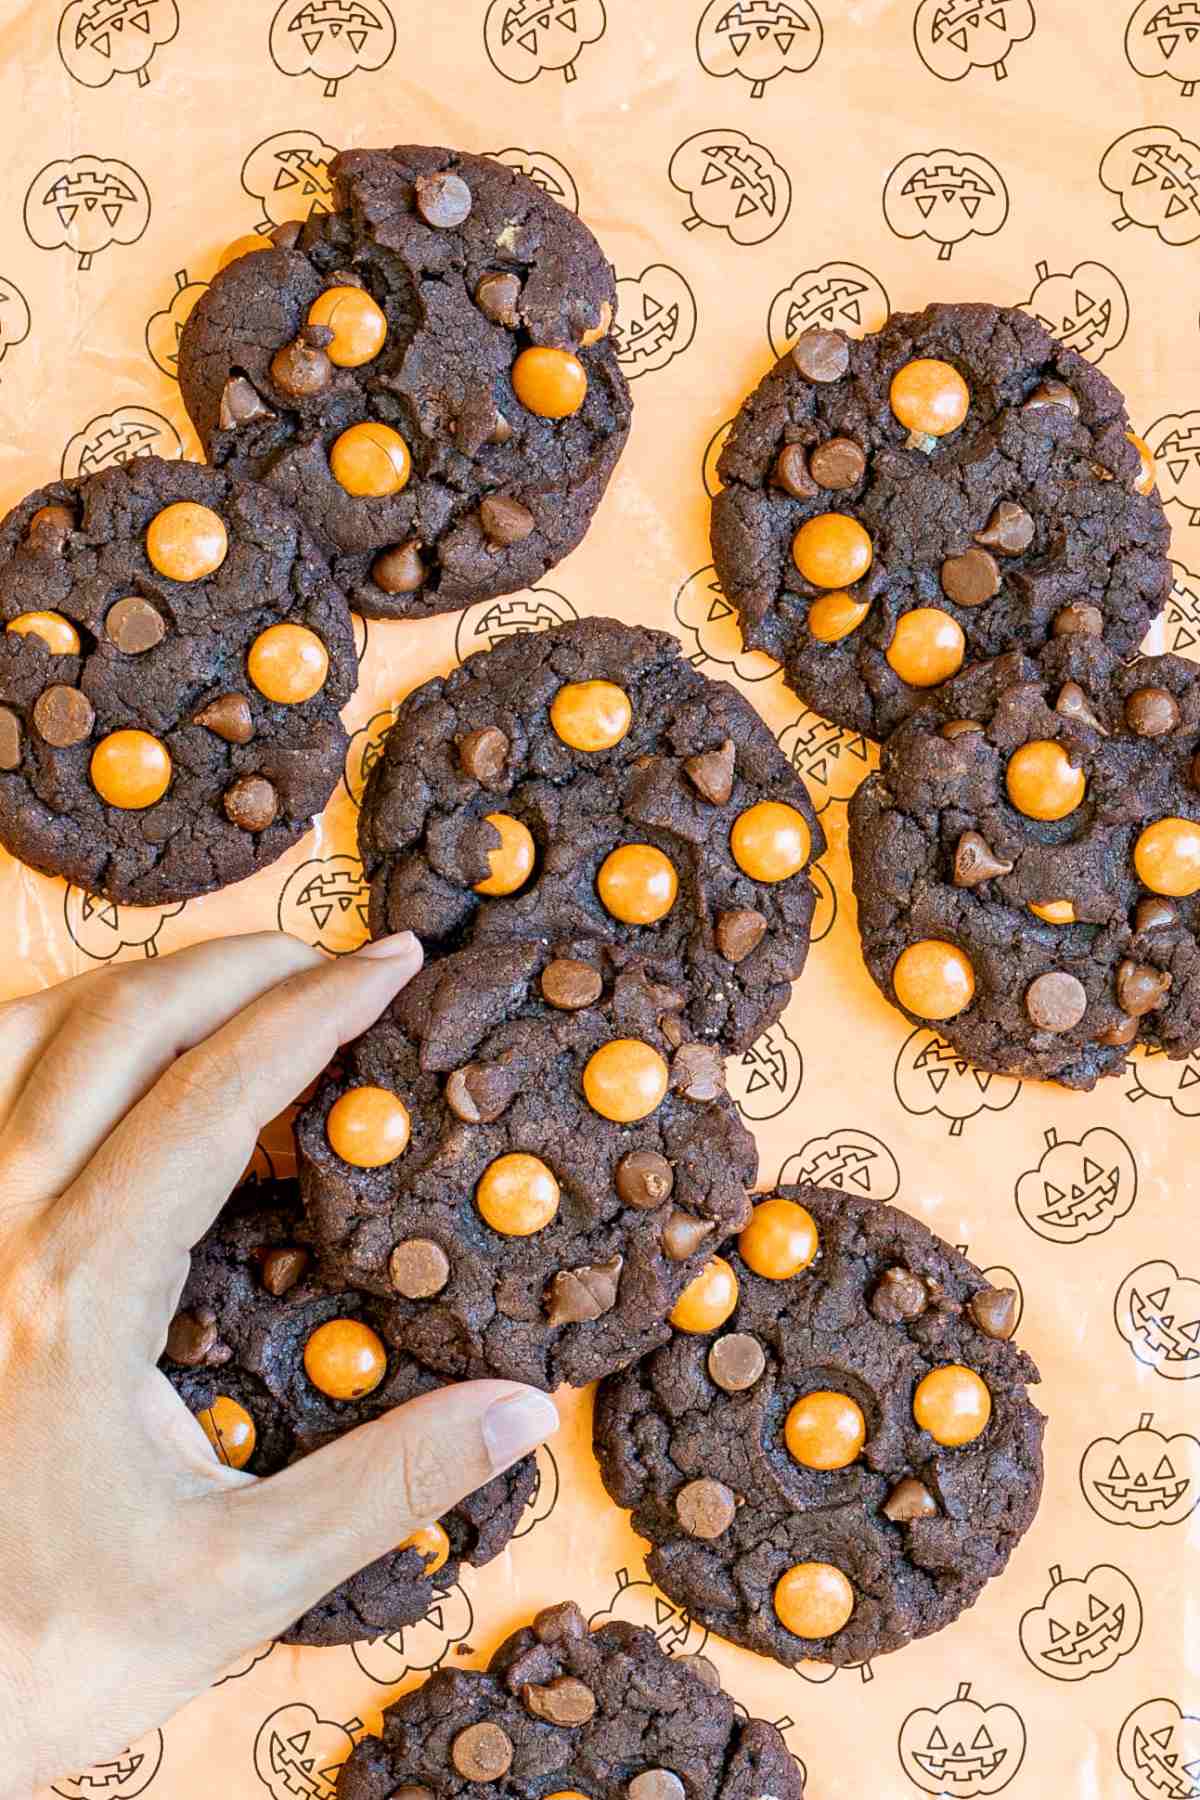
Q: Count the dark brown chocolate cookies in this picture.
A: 9